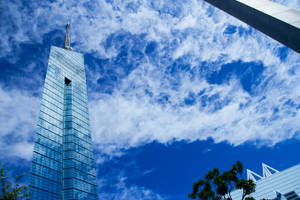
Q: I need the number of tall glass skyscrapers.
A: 1